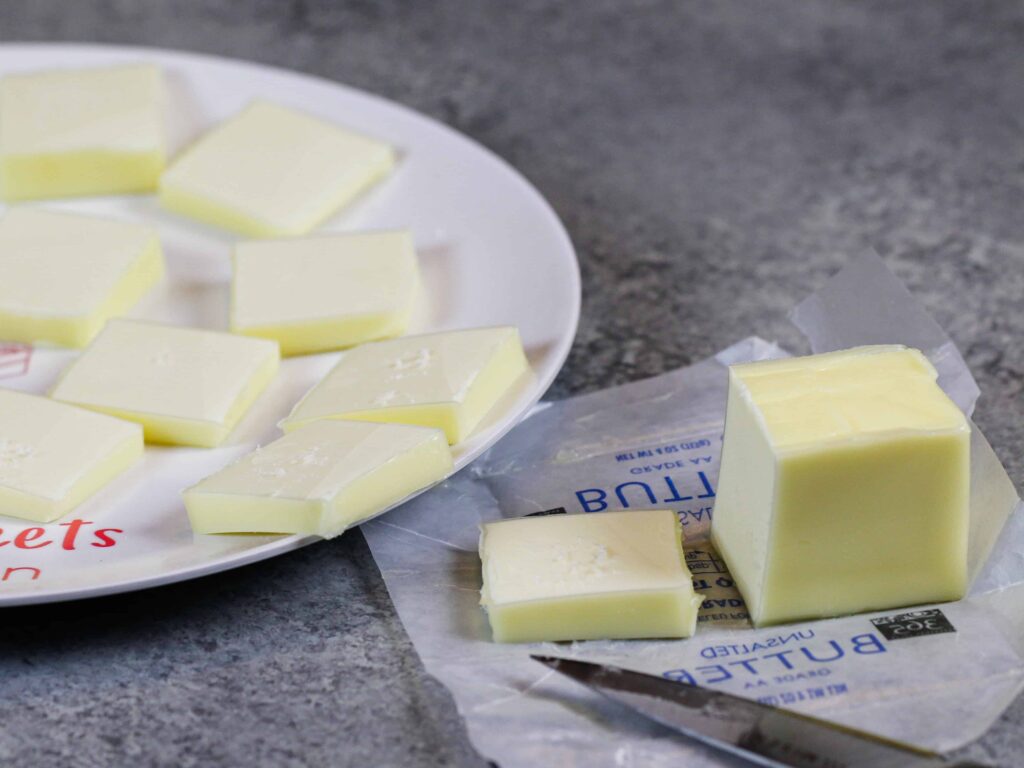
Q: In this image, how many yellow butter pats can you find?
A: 9